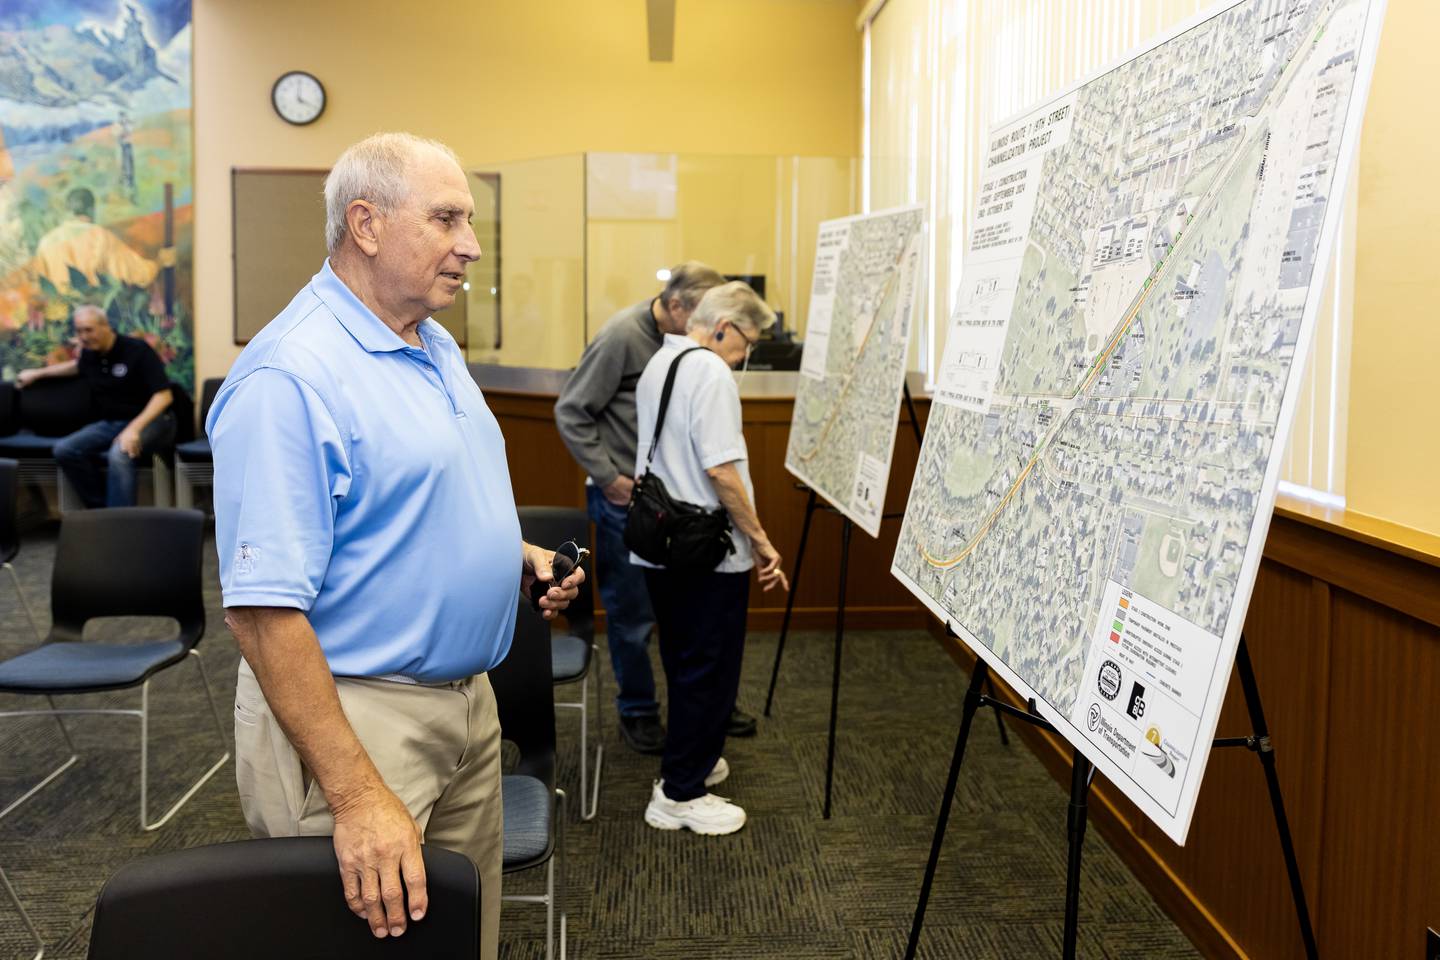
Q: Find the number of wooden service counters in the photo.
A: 1